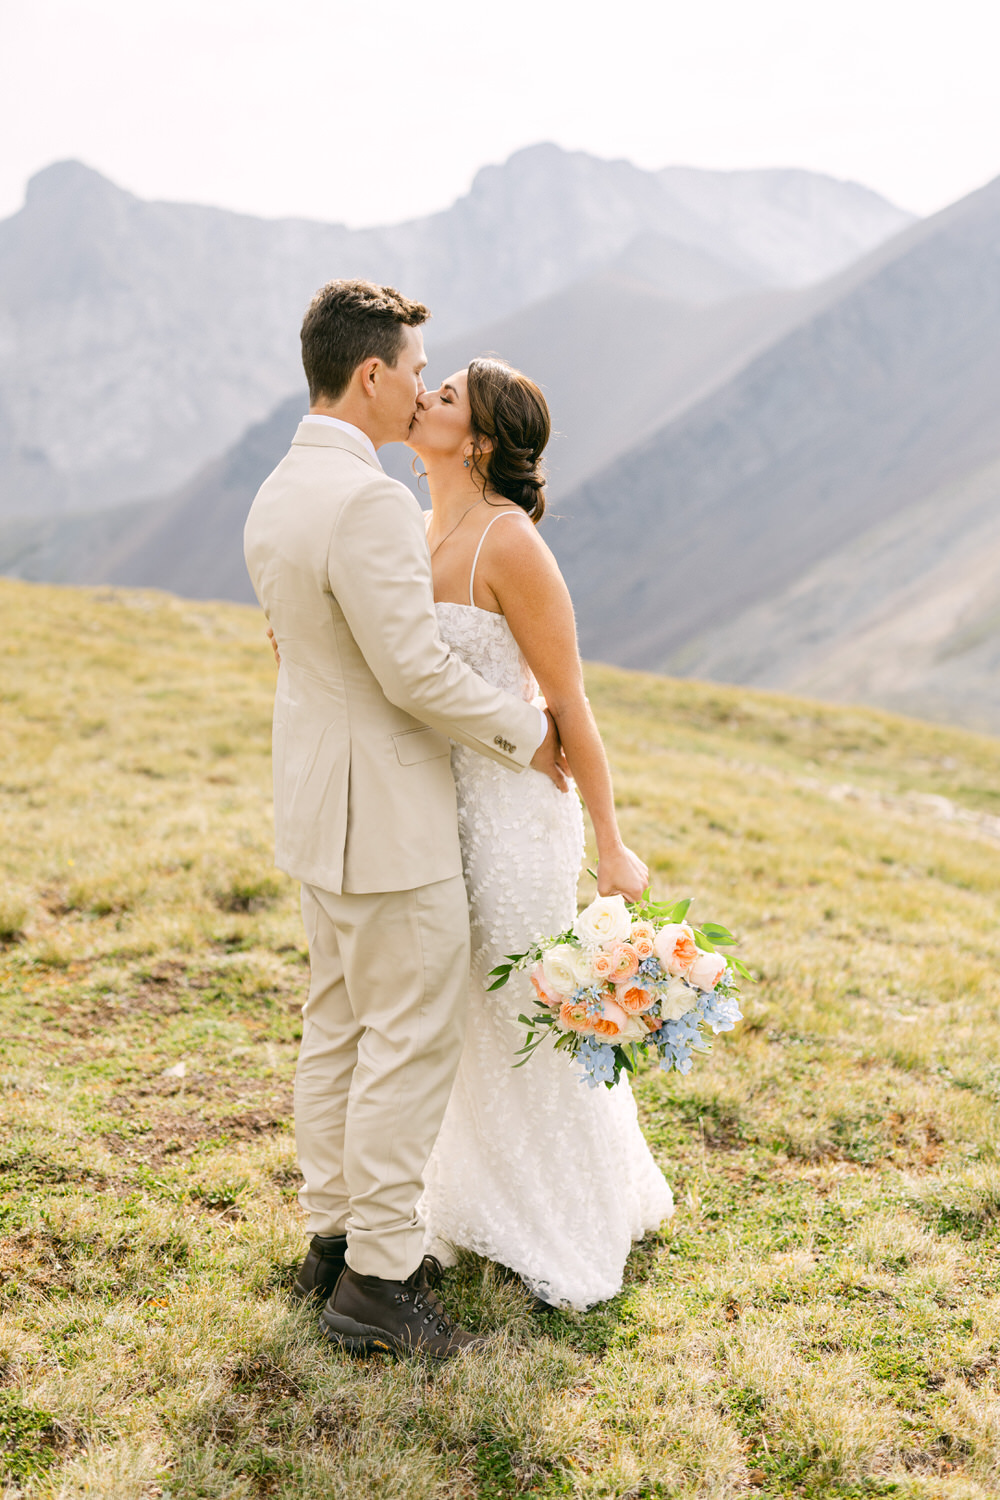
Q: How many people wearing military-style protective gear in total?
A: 0